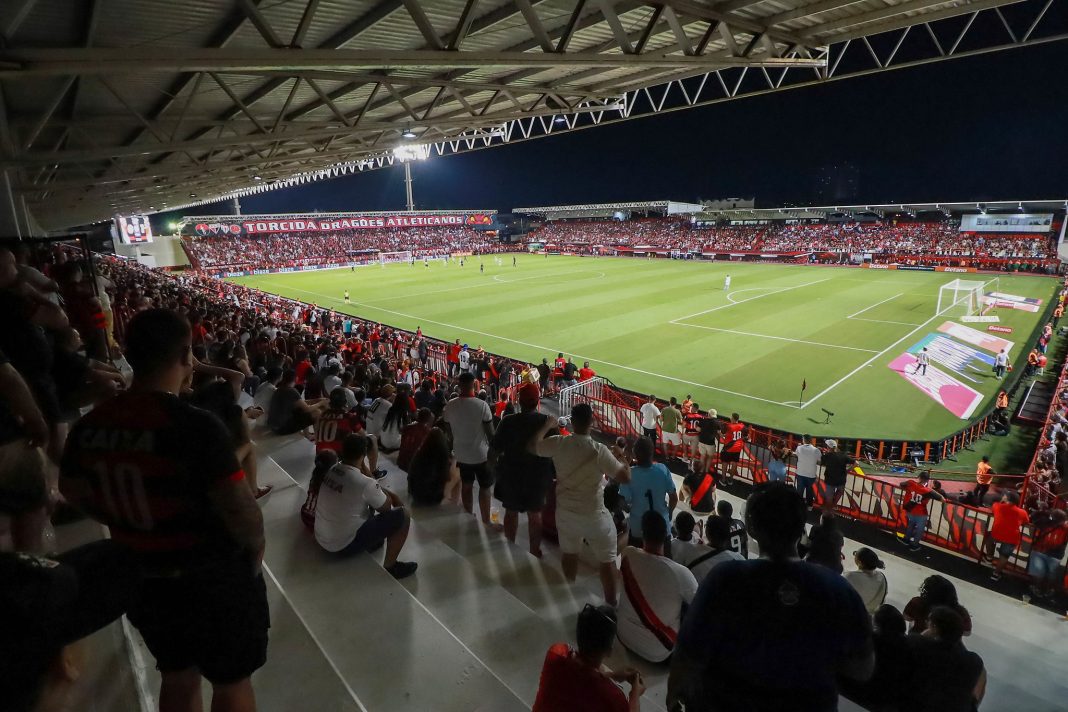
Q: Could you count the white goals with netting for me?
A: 2